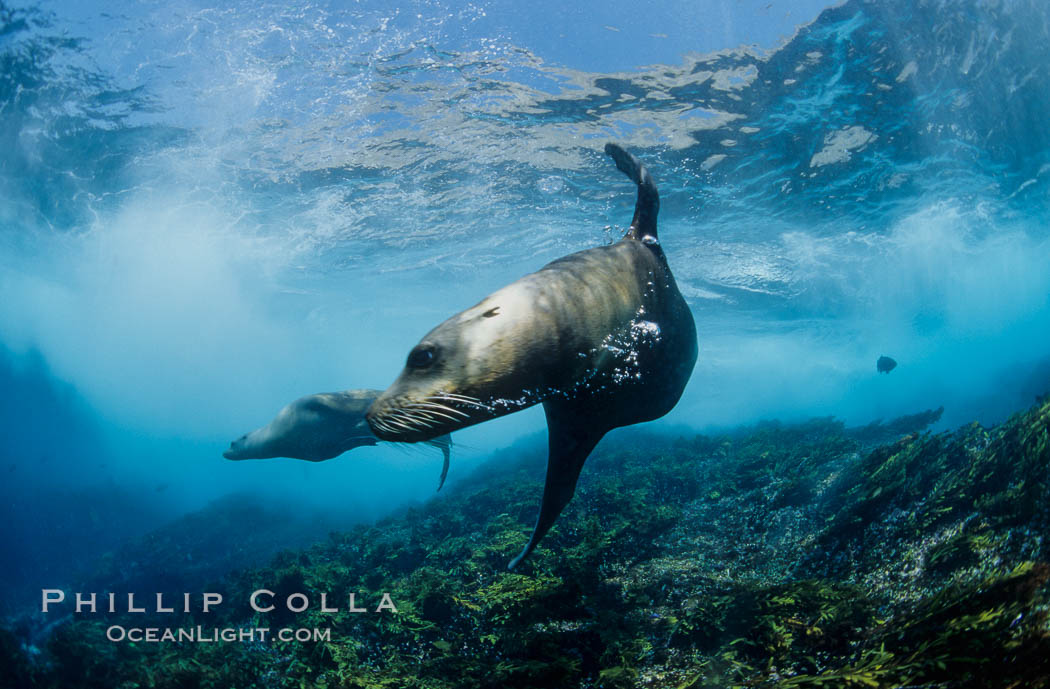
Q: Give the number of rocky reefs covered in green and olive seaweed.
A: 1